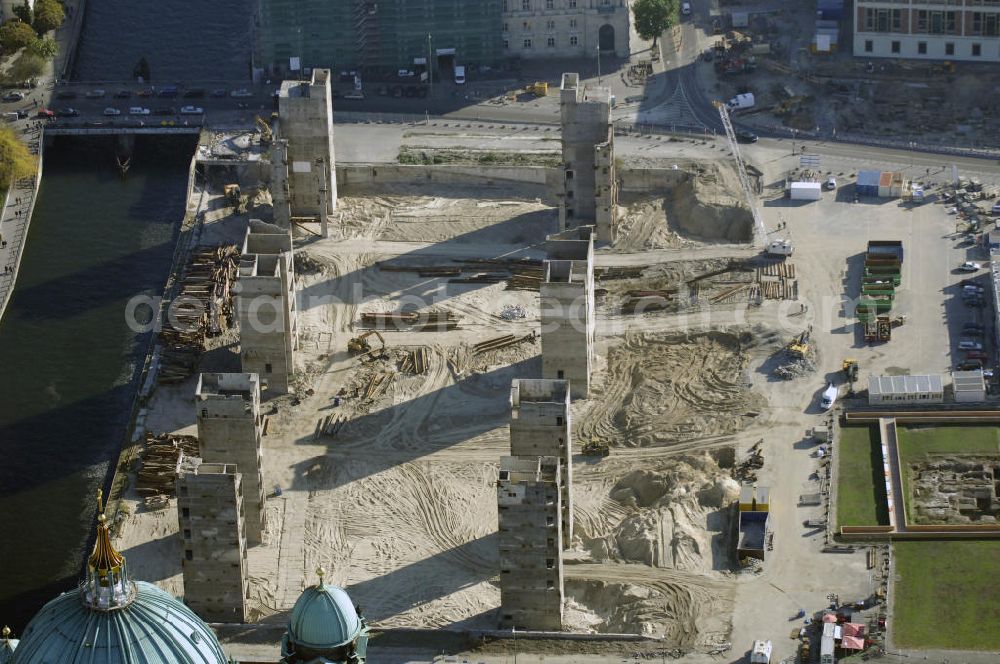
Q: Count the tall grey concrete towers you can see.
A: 8